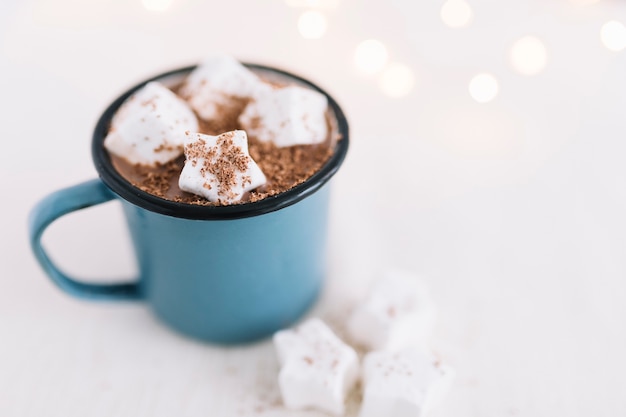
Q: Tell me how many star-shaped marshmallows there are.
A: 7